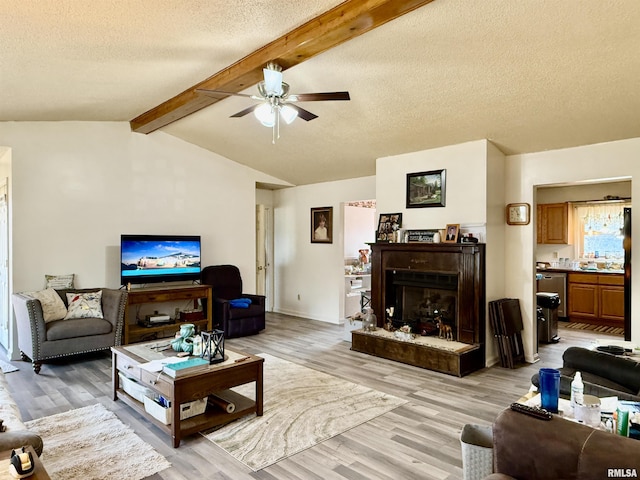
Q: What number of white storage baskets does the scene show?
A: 2